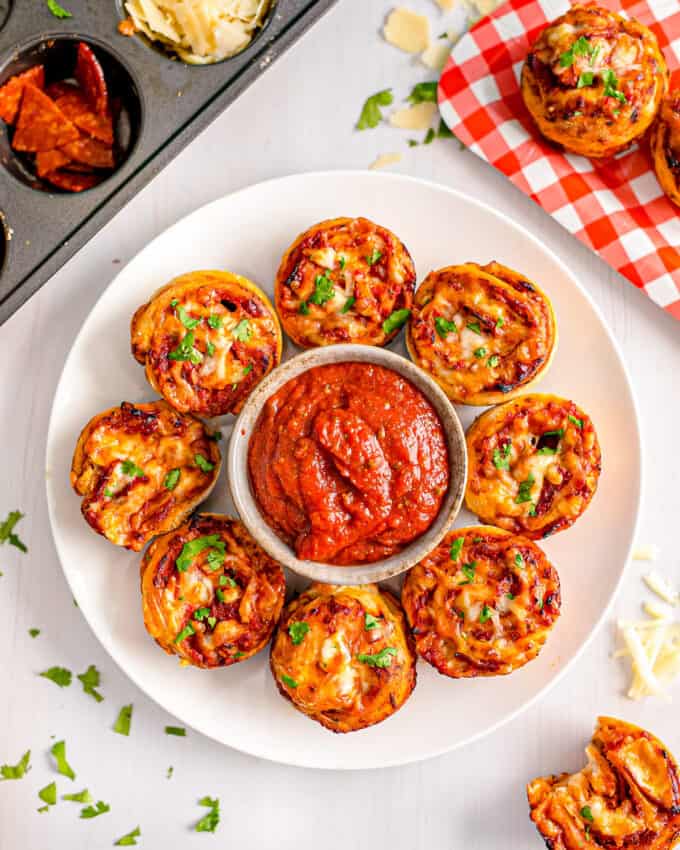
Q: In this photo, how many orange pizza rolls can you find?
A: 11